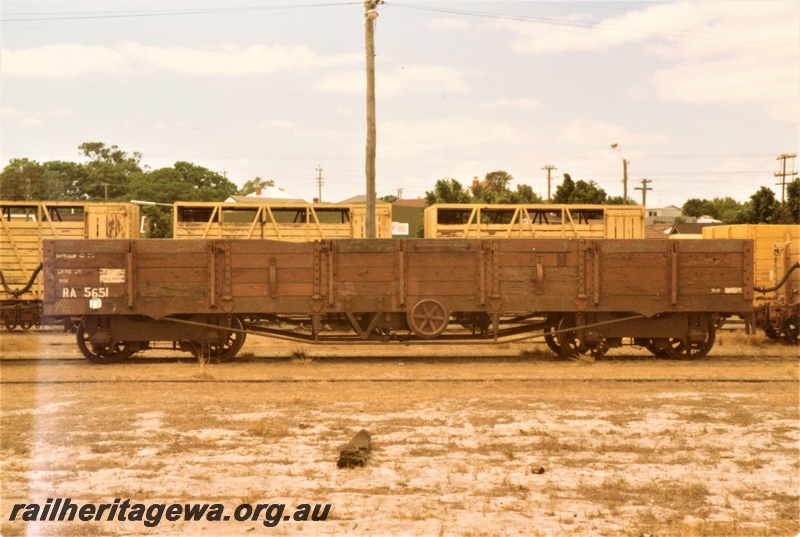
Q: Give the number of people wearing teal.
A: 0